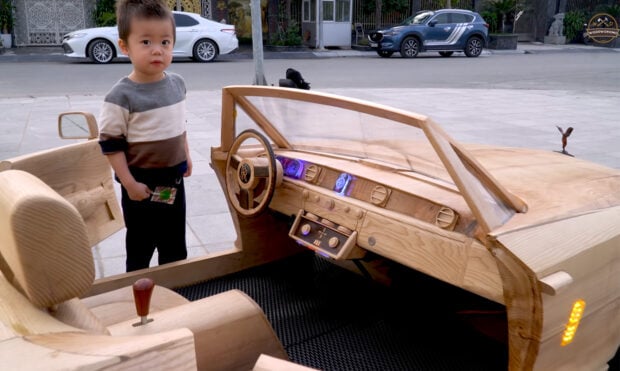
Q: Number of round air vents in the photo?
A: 3